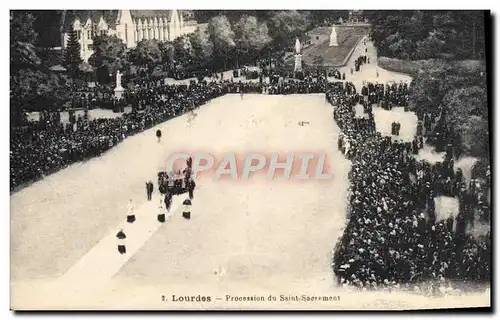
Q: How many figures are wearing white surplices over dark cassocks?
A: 4